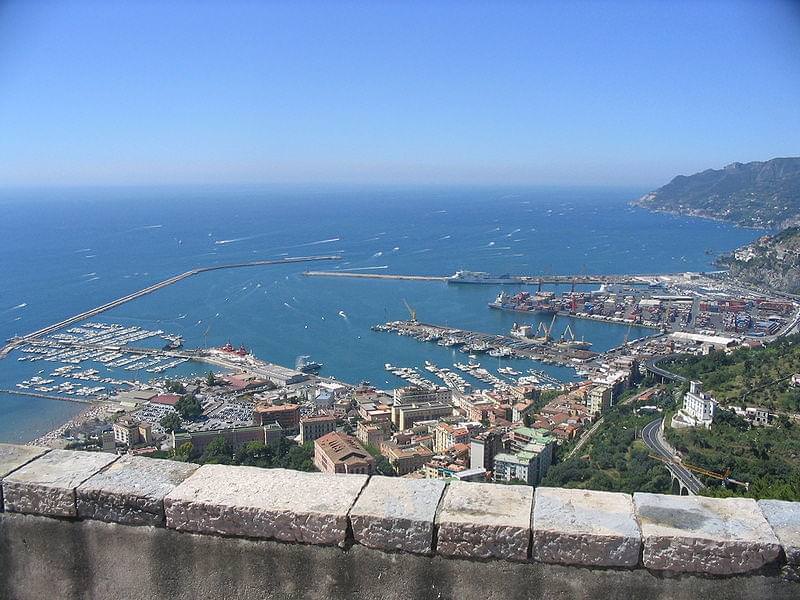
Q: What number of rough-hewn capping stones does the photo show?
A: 9